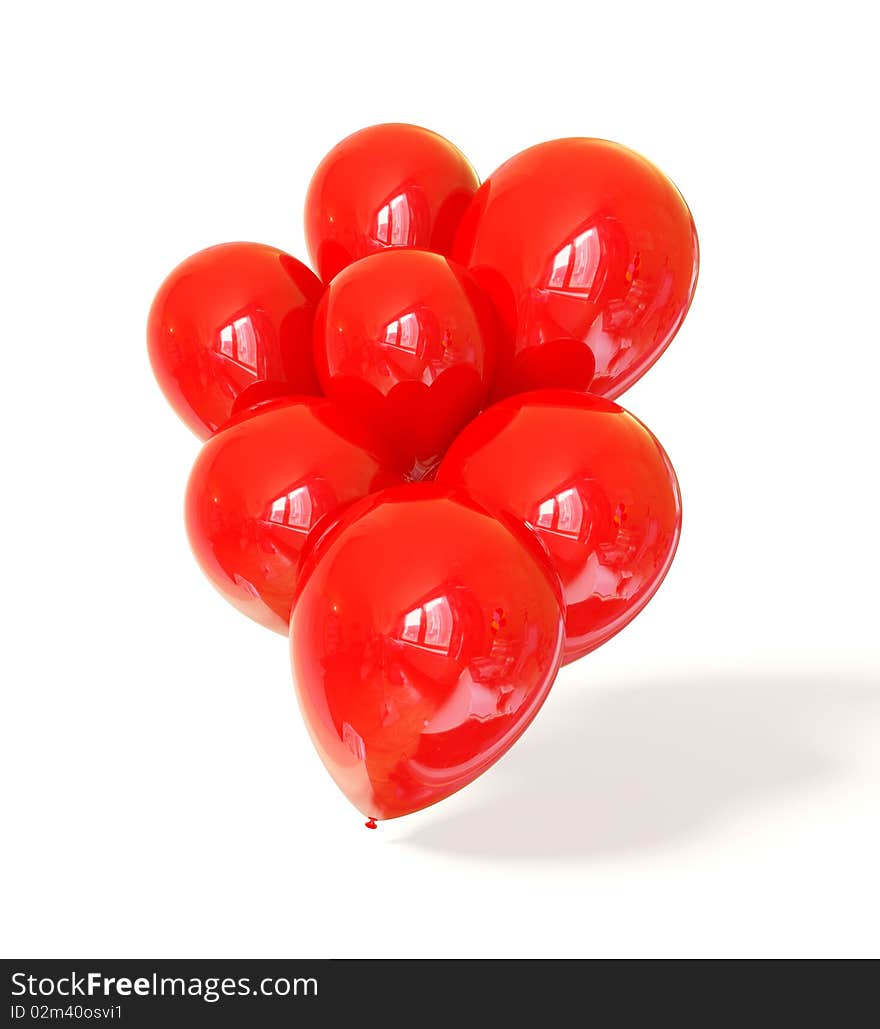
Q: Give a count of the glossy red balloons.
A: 7